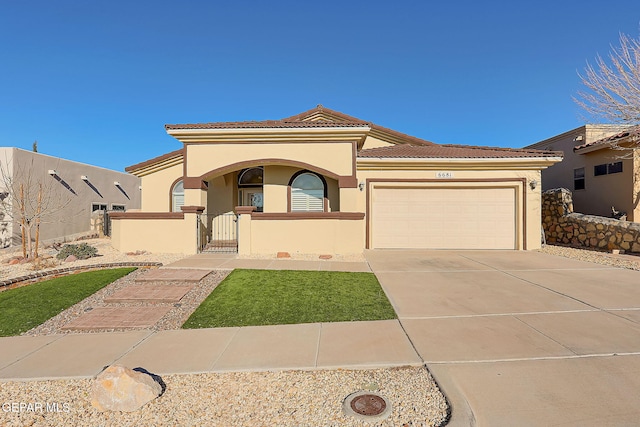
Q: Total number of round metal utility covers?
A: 1